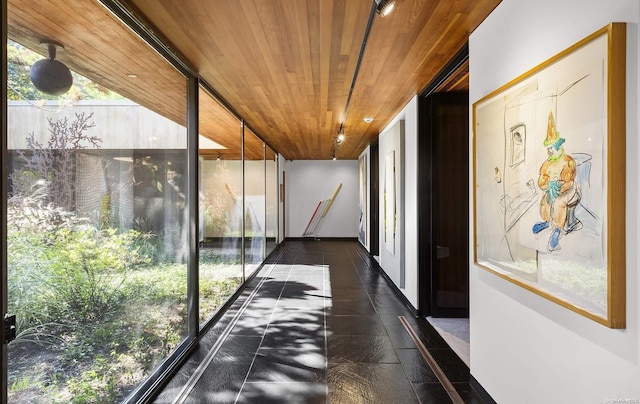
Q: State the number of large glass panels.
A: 4